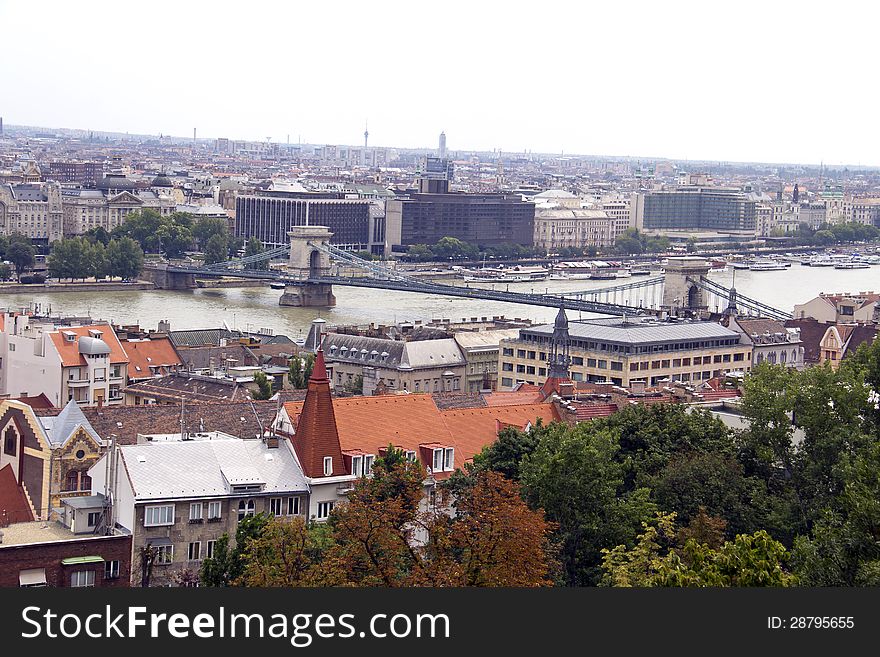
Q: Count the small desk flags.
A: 0